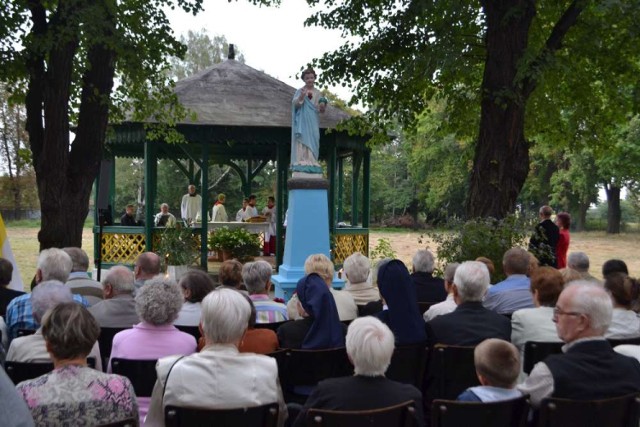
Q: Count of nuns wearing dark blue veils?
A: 2